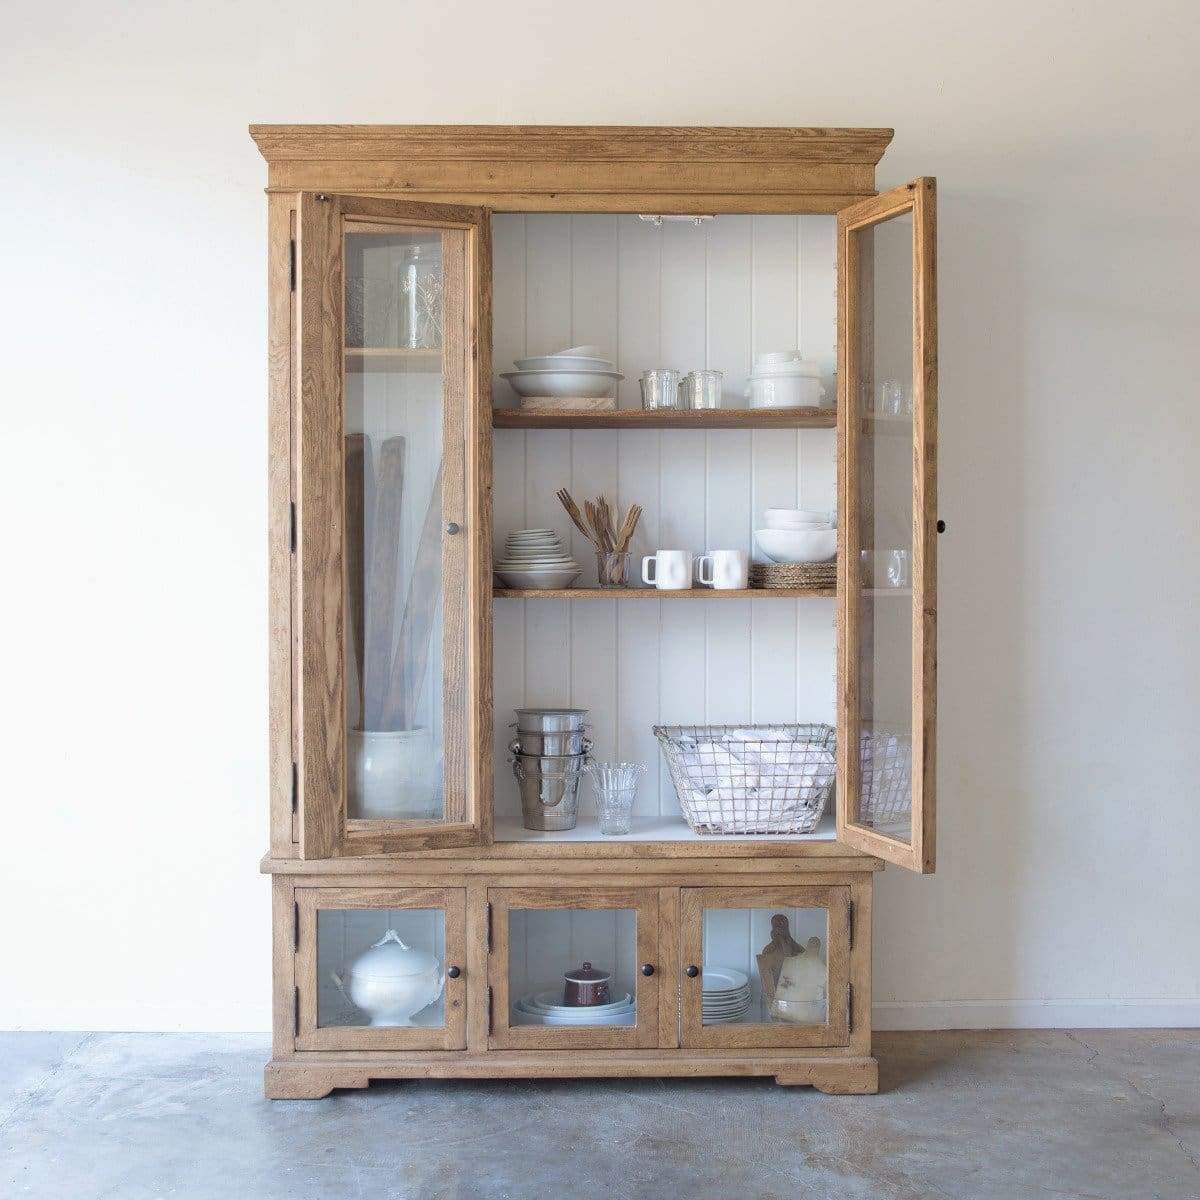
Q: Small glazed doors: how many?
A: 3